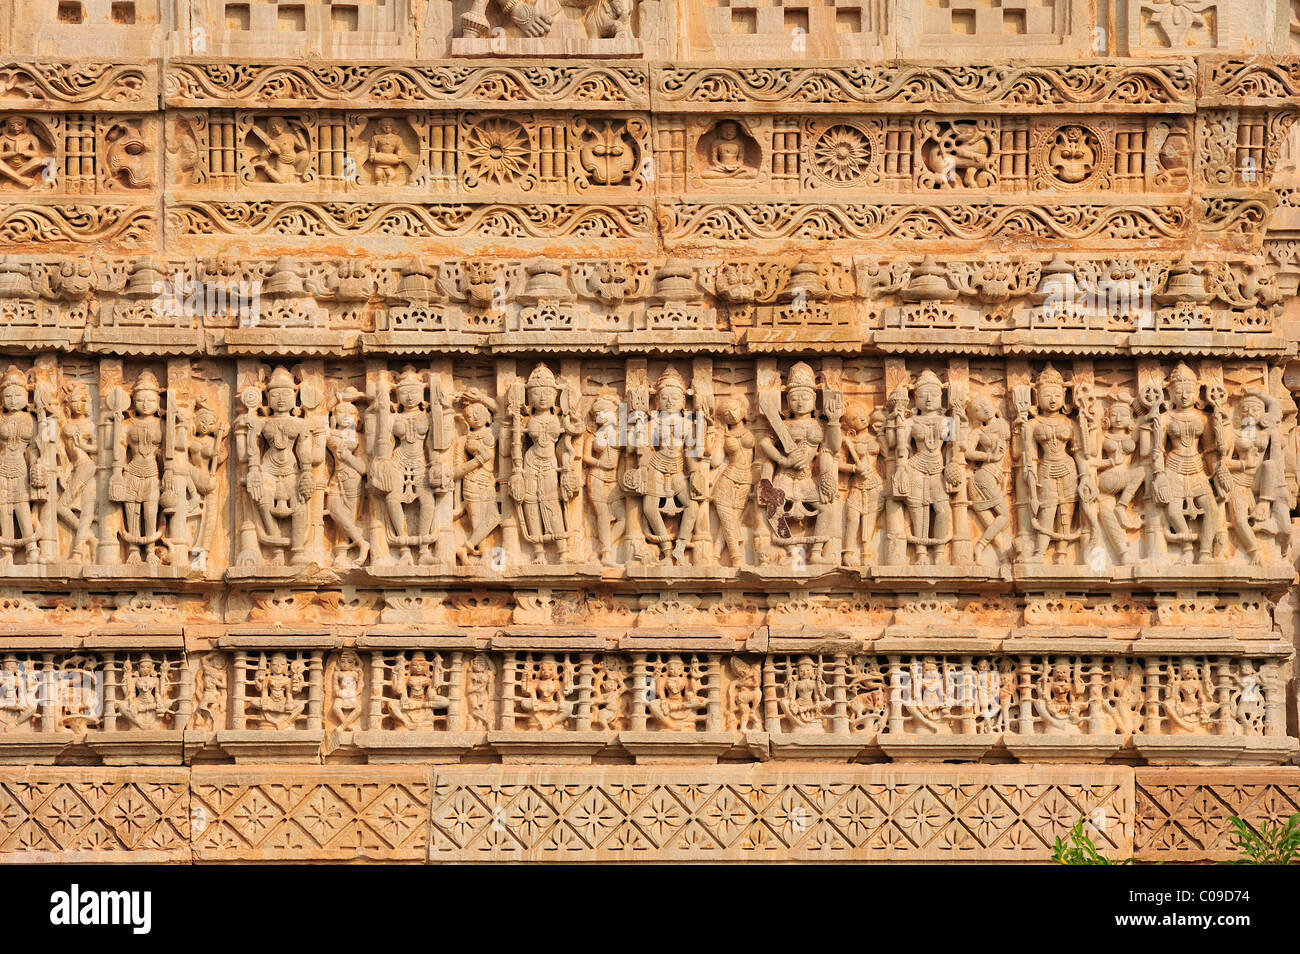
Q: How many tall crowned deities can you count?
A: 10